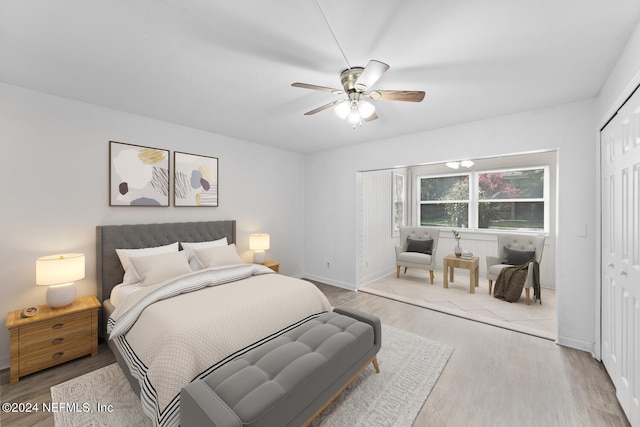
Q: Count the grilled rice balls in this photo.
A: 0